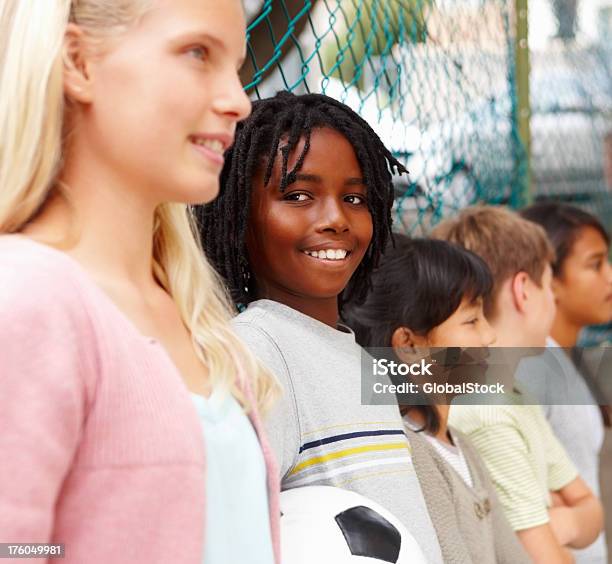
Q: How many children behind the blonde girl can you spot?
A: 4